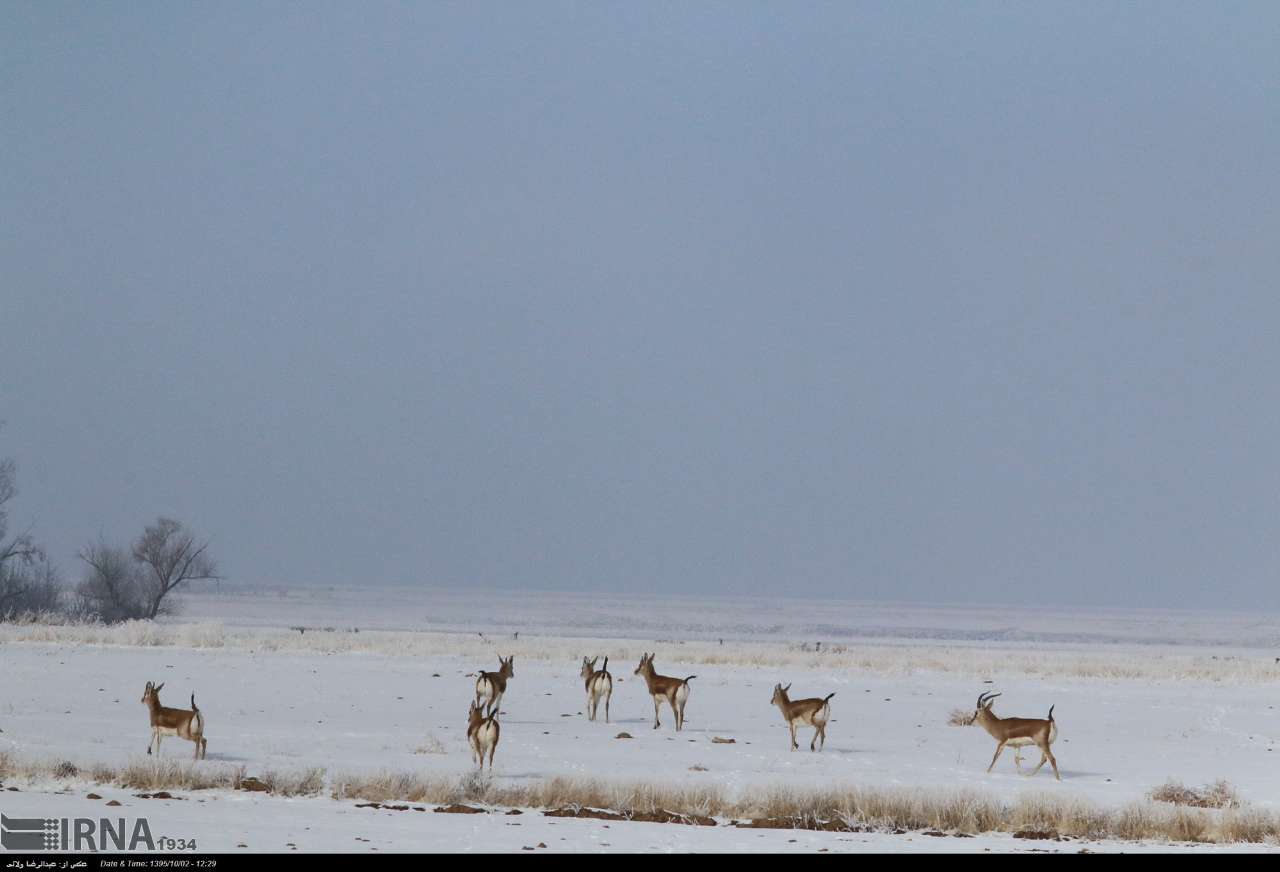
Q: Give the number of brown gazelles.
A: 7